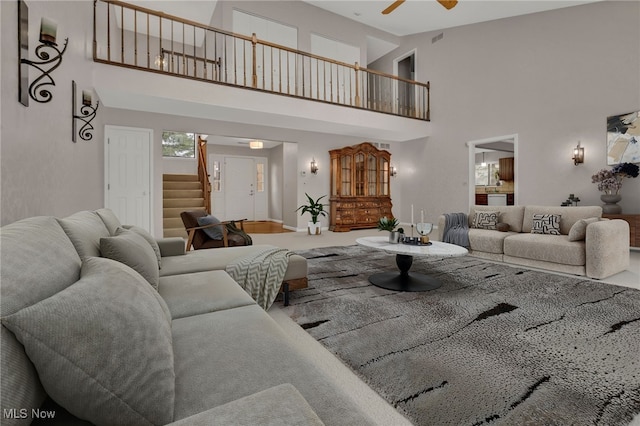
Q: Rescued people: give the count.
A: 0